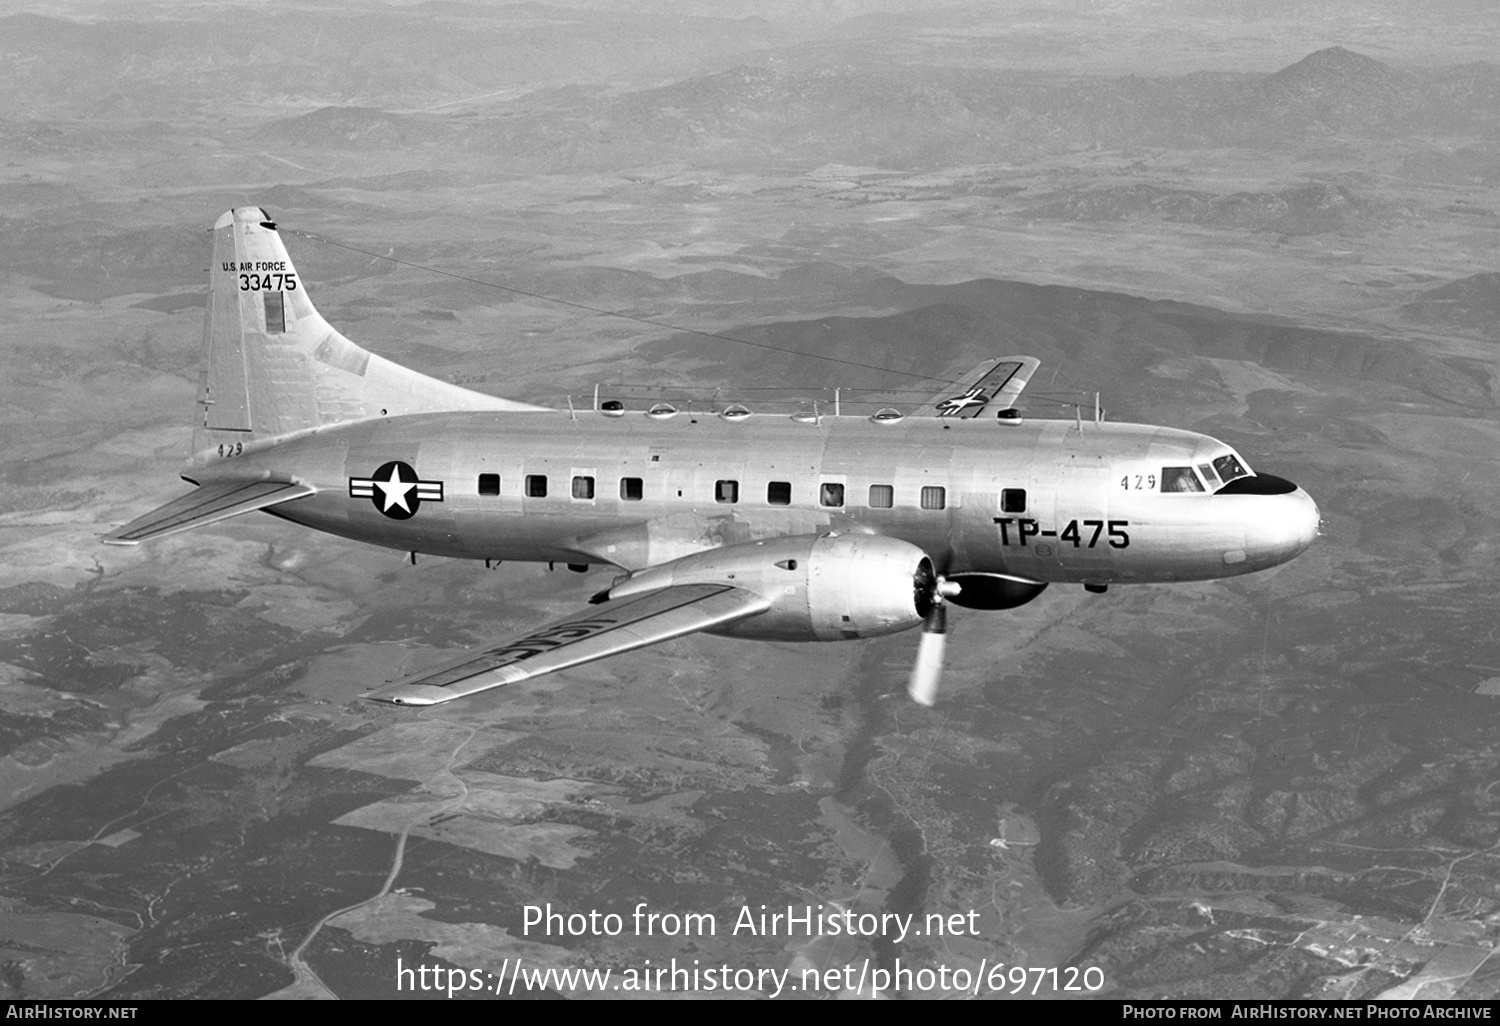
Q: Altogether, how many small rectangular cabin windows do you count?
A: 10